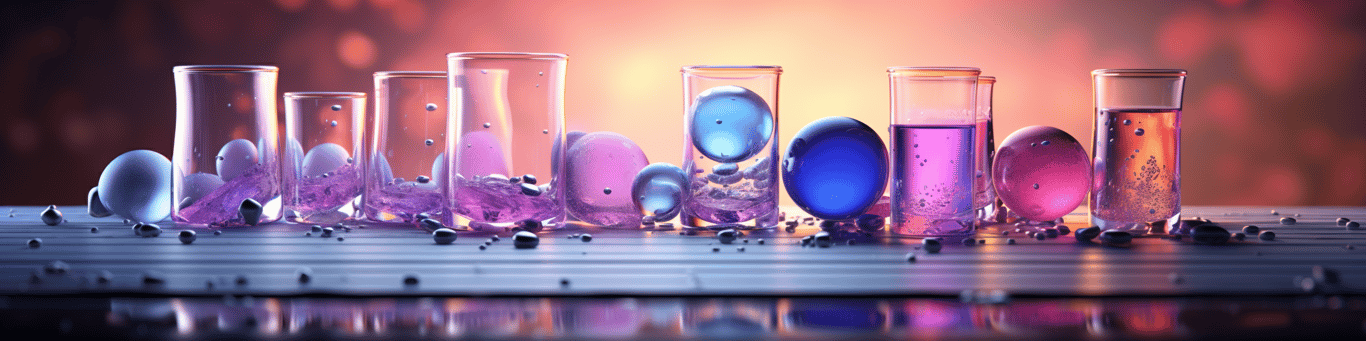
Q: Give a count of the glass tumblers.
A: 8